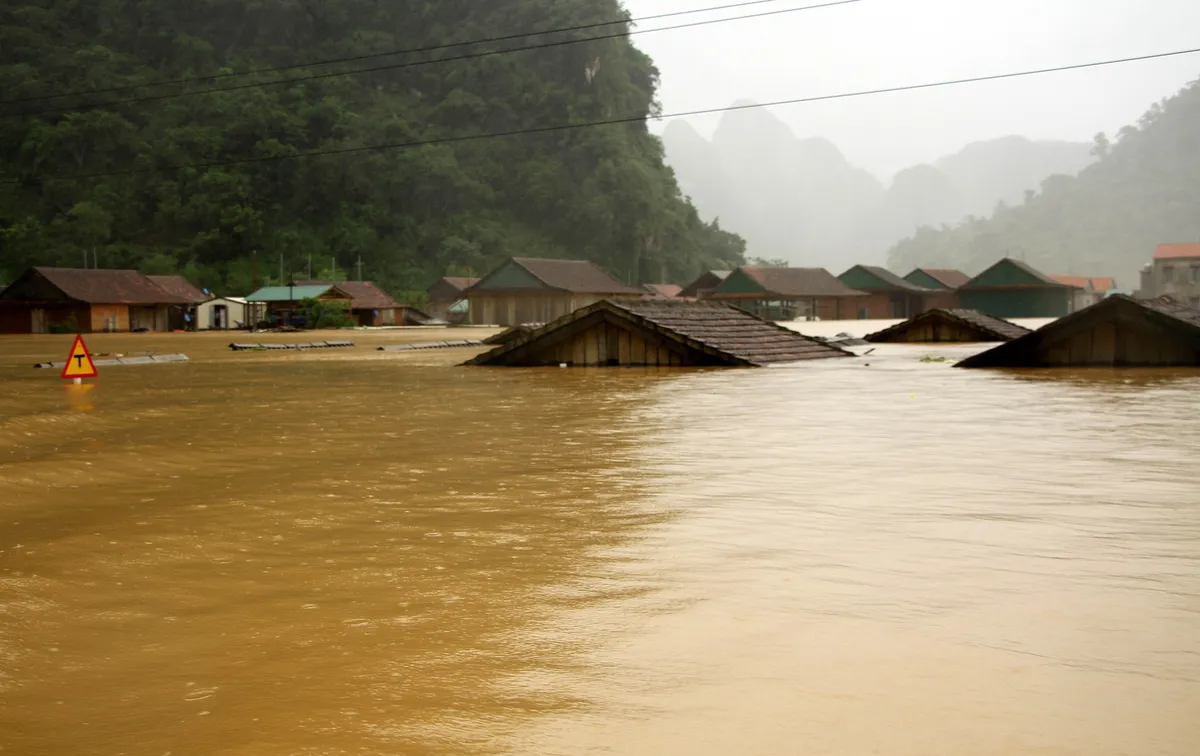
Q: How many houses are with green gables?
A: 5